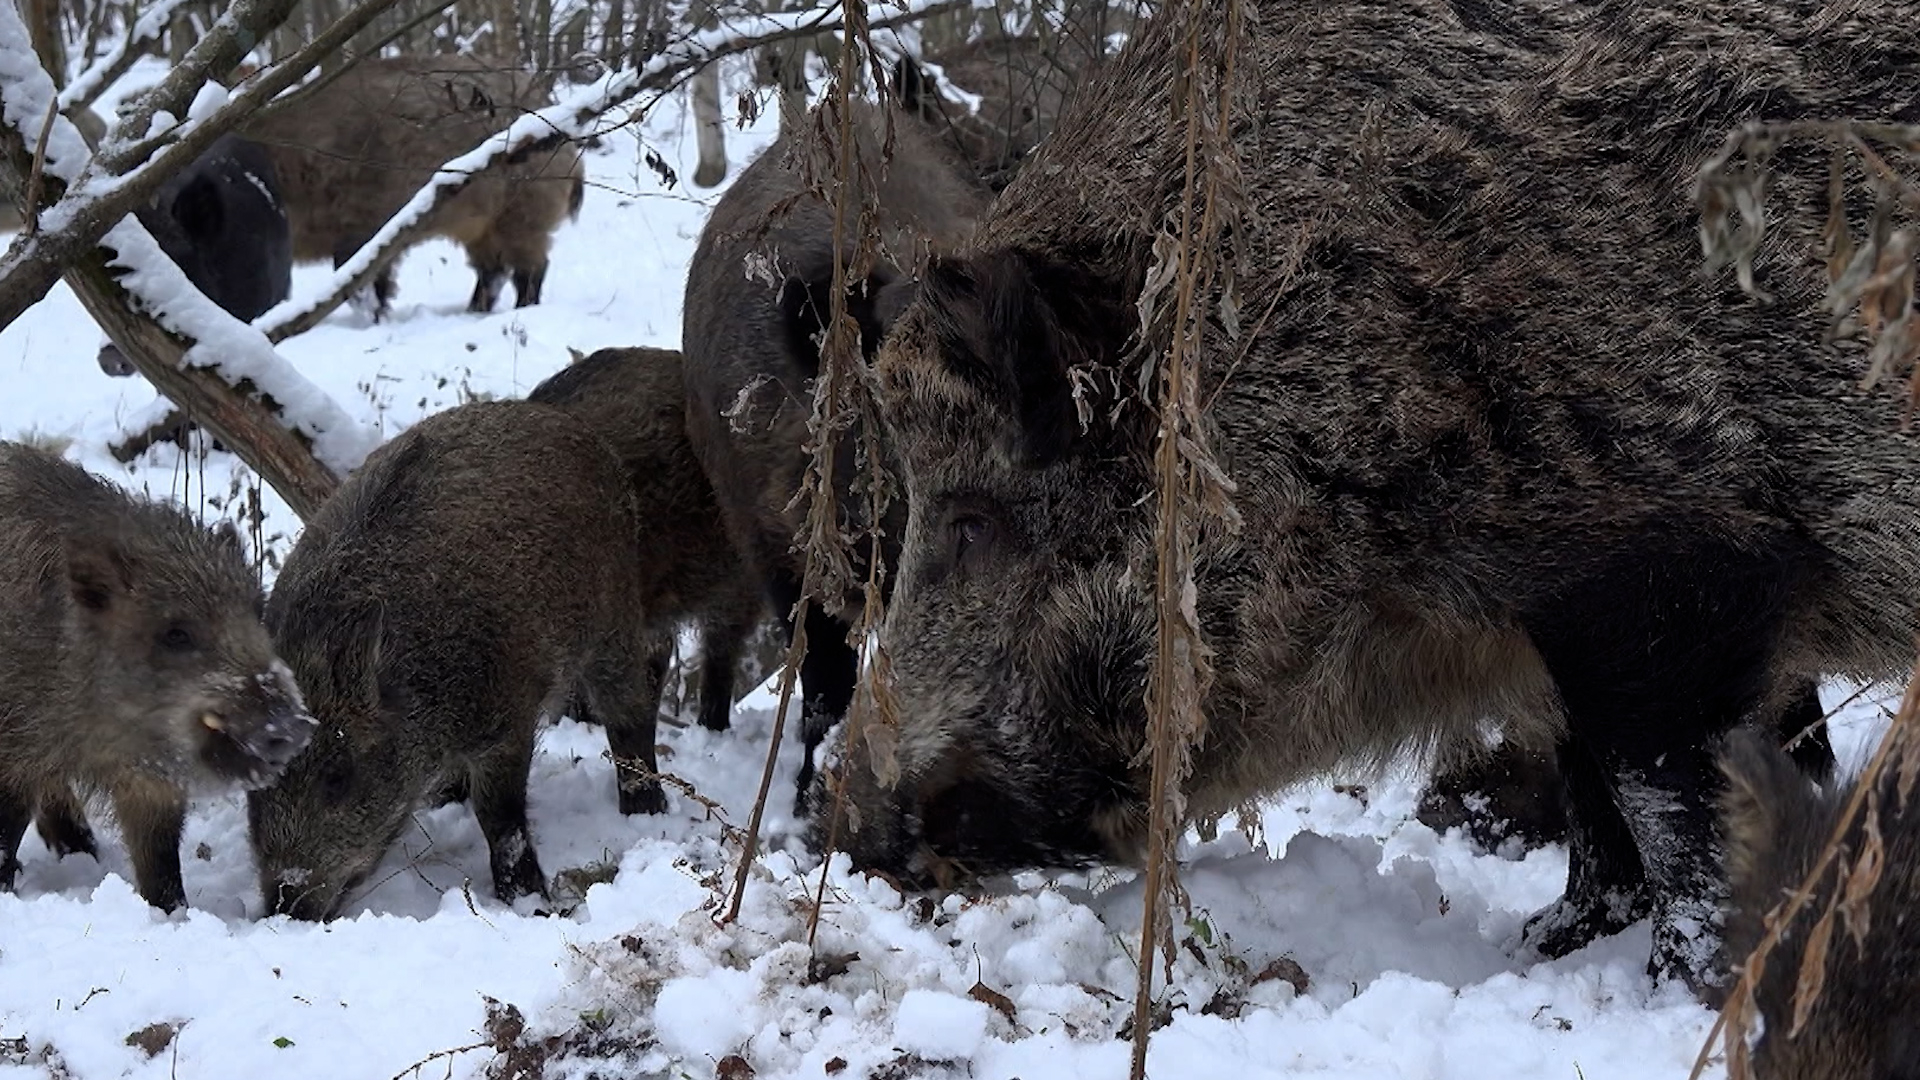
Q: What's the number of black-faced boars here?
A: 1